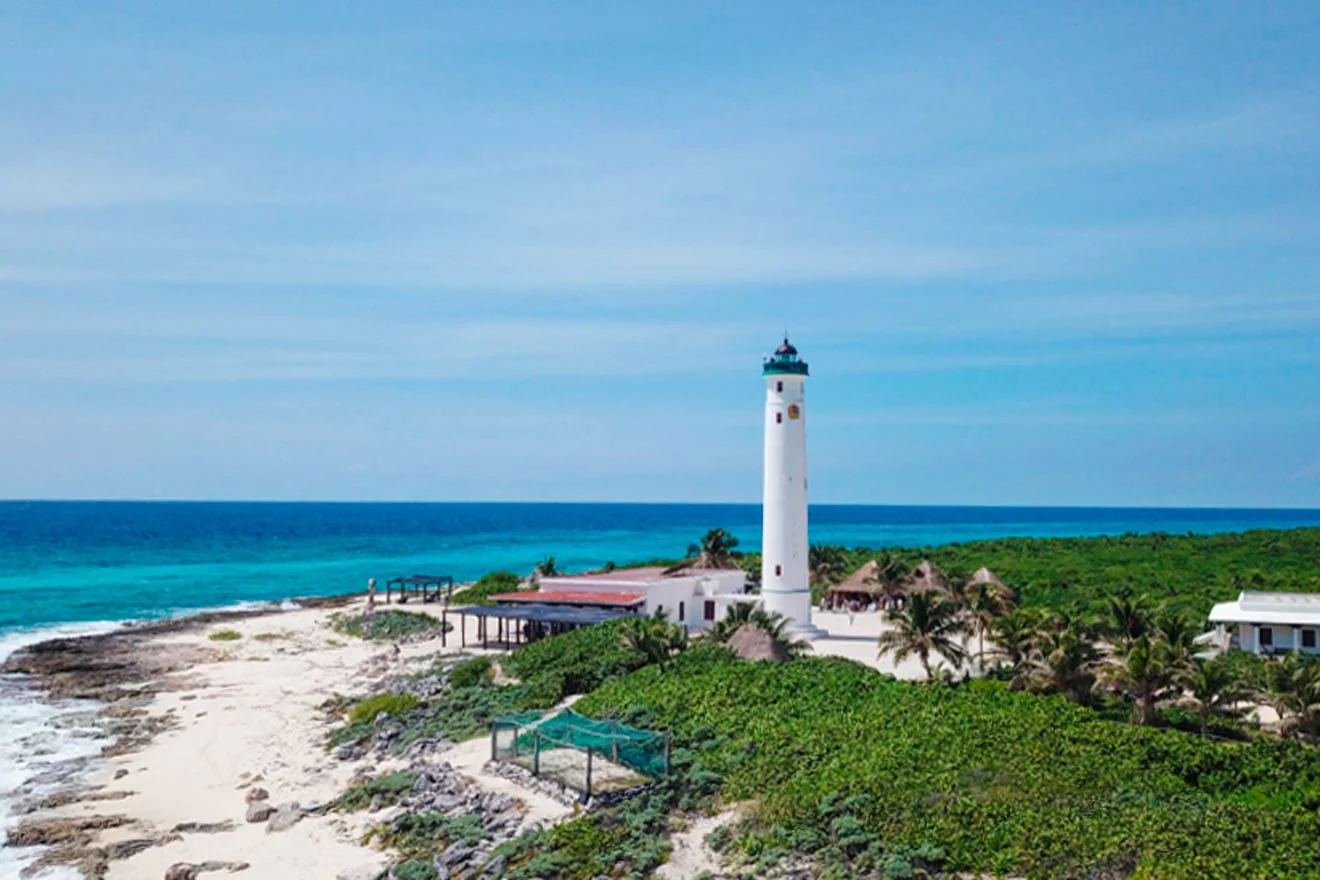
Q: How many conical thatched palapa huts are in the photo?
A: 4